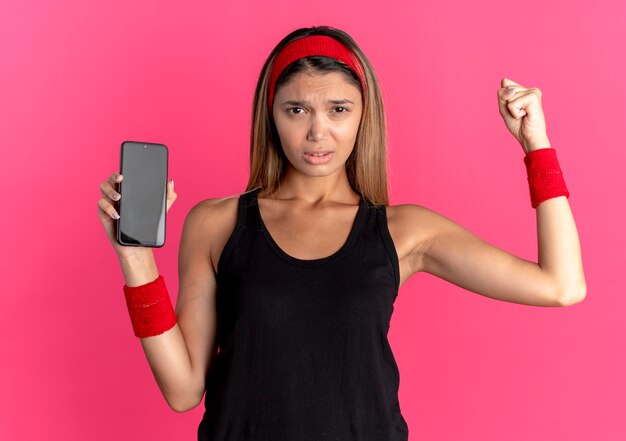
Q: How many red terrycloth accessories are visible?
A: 3